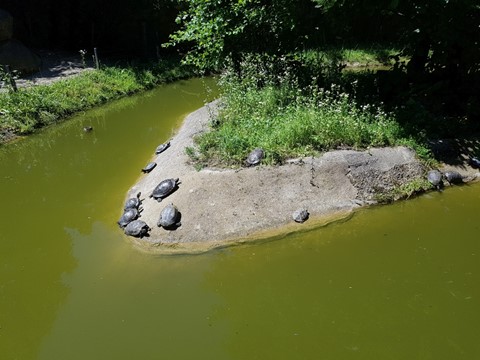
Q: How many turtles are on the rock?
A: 11